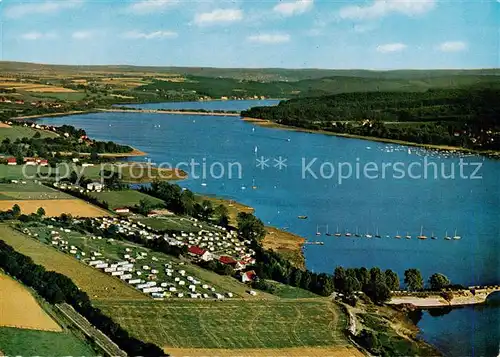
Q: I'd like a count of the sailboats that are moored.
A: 13